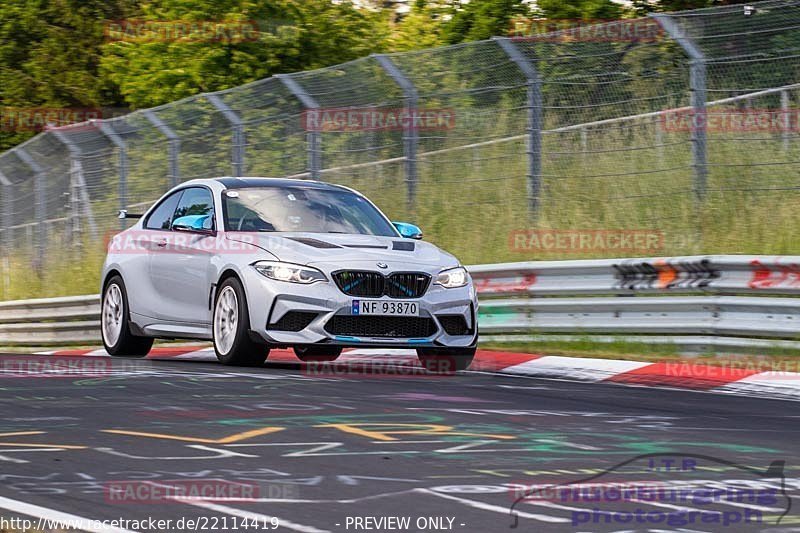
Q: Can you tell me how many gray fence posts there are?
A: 10